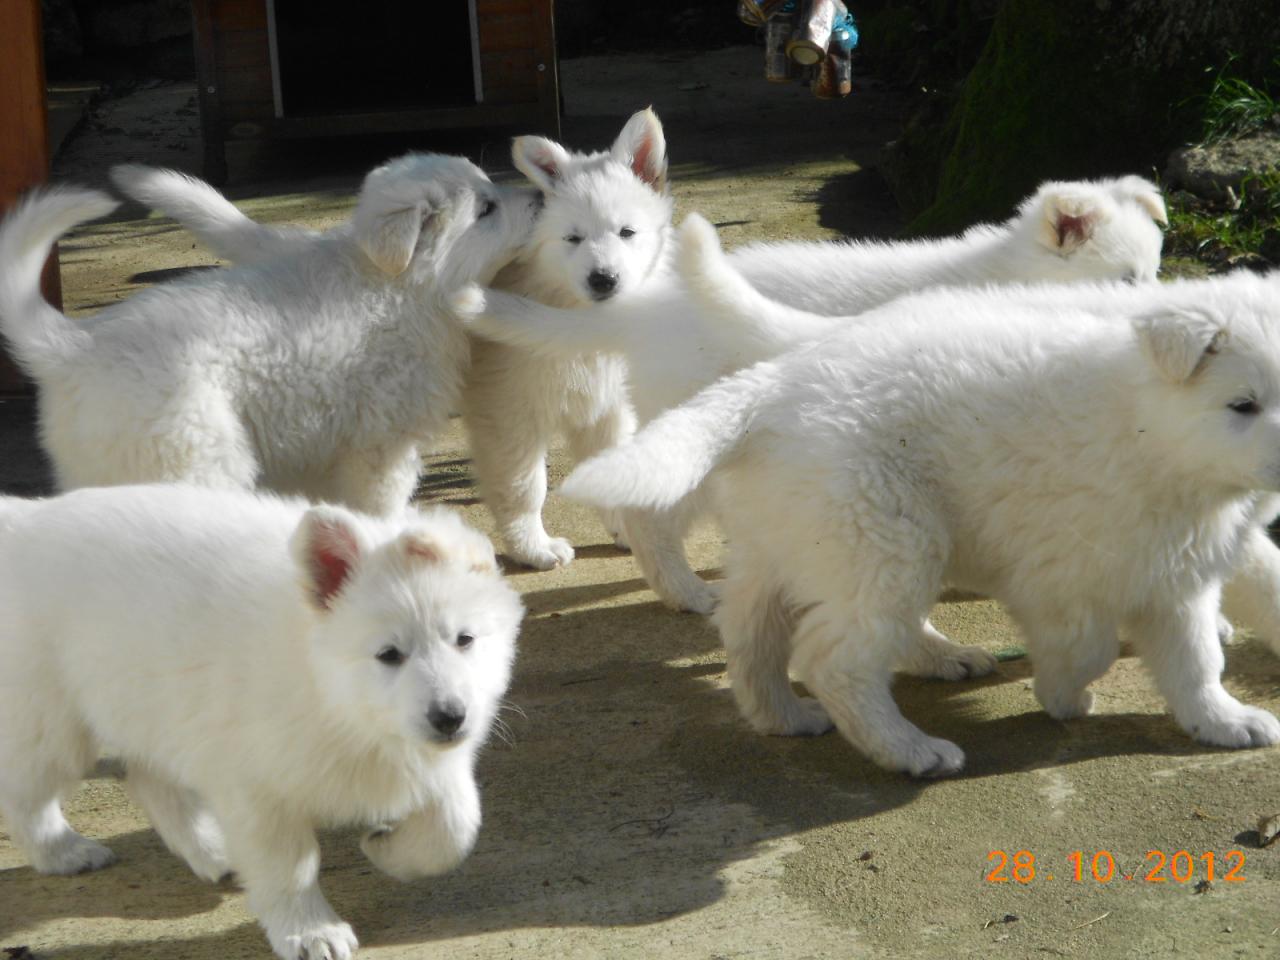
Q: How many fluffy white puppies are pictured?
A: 6